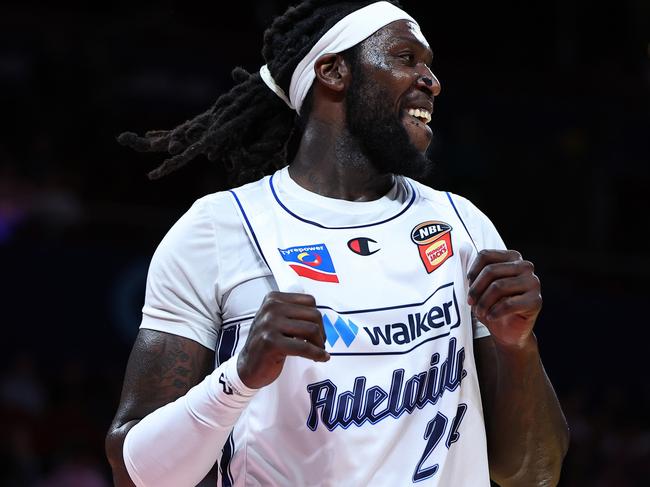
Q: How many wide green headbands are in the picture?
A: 0